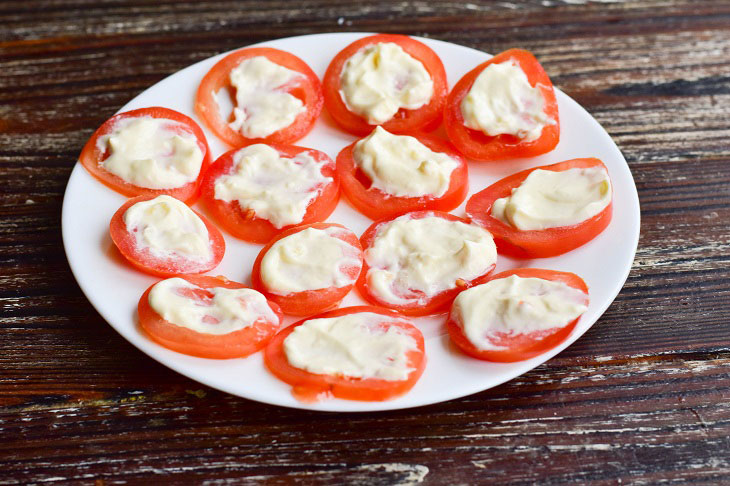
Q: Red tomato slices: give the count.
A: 13